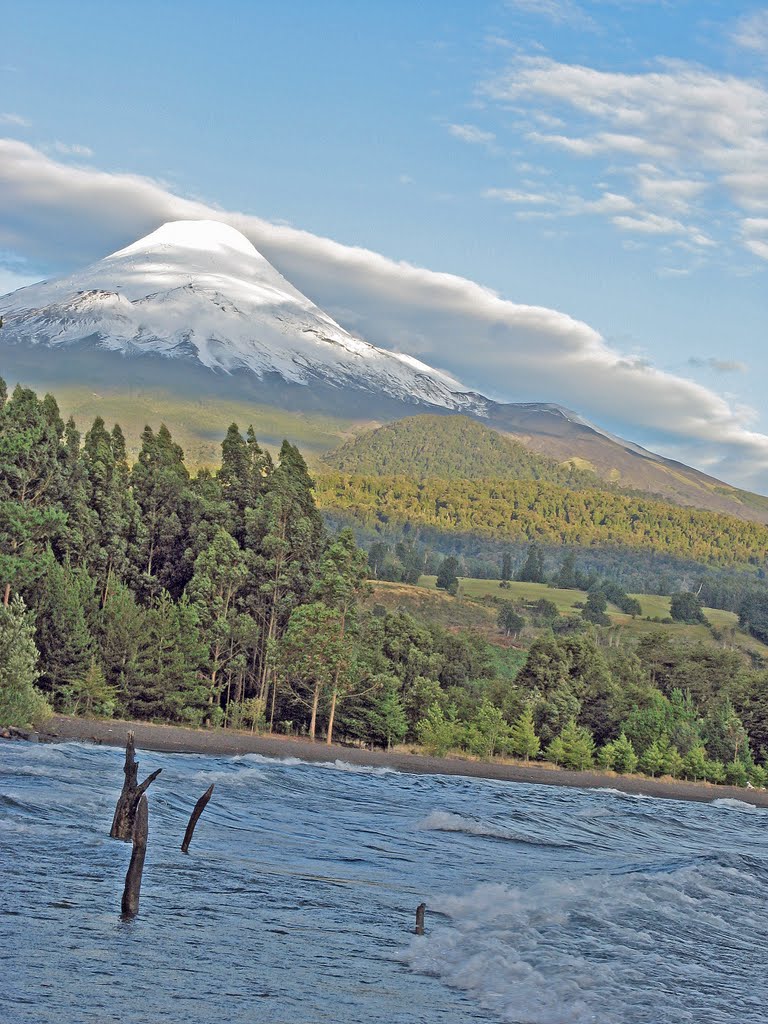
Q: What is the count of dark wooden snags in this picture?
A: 4